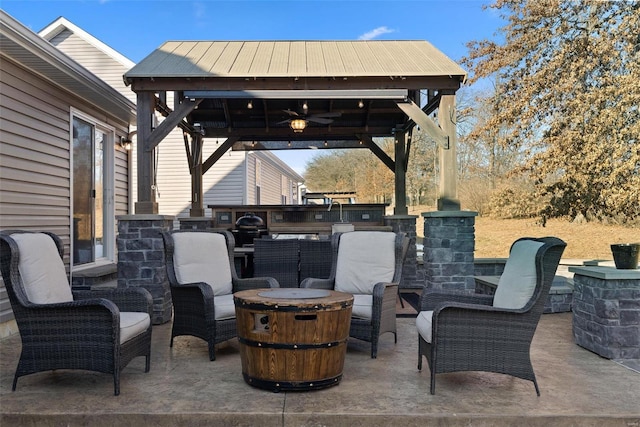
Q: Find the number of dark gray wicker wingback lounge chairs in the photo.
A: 4